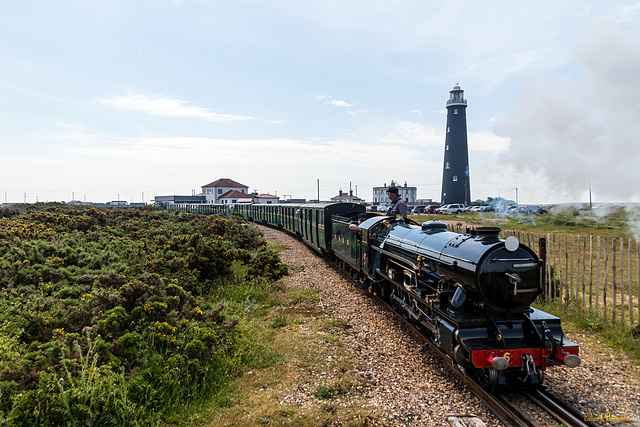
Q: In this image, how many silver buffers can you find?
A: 2